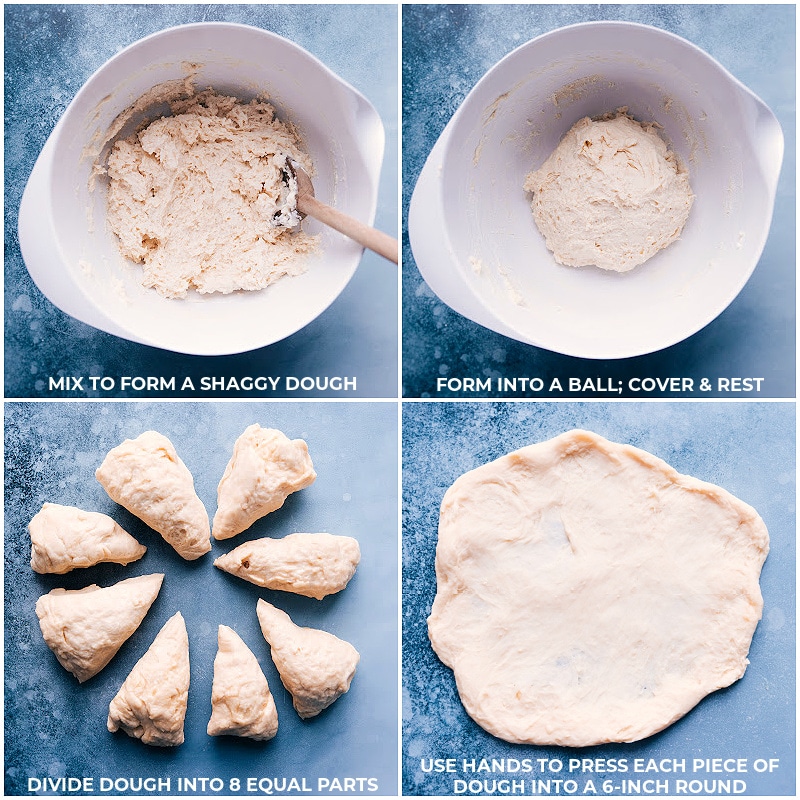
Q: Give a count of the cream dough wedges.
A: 8